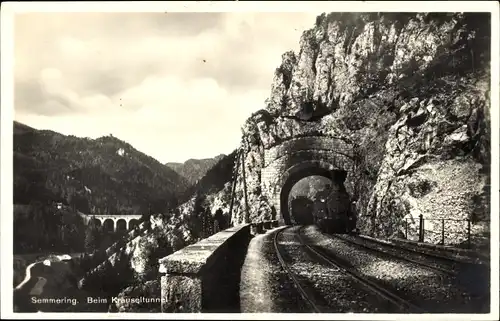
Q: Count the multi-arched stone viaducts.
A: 1